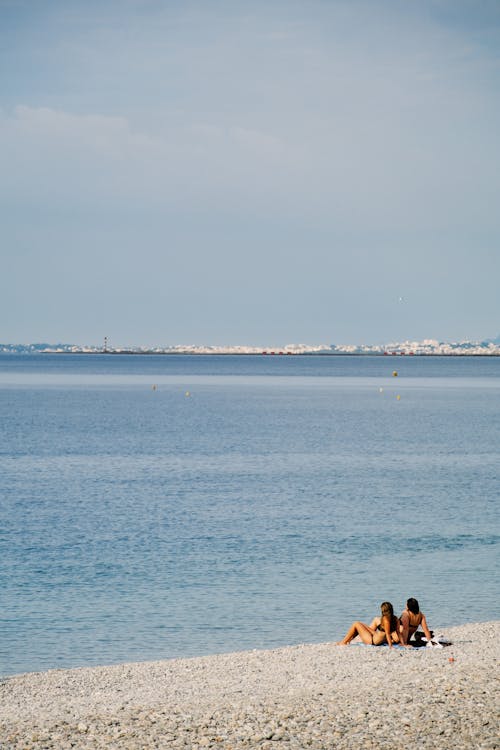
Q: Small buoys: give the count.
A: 5